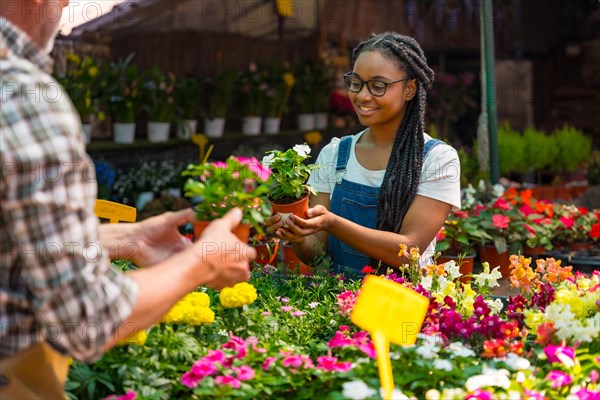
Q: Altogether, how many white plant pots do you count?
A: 9